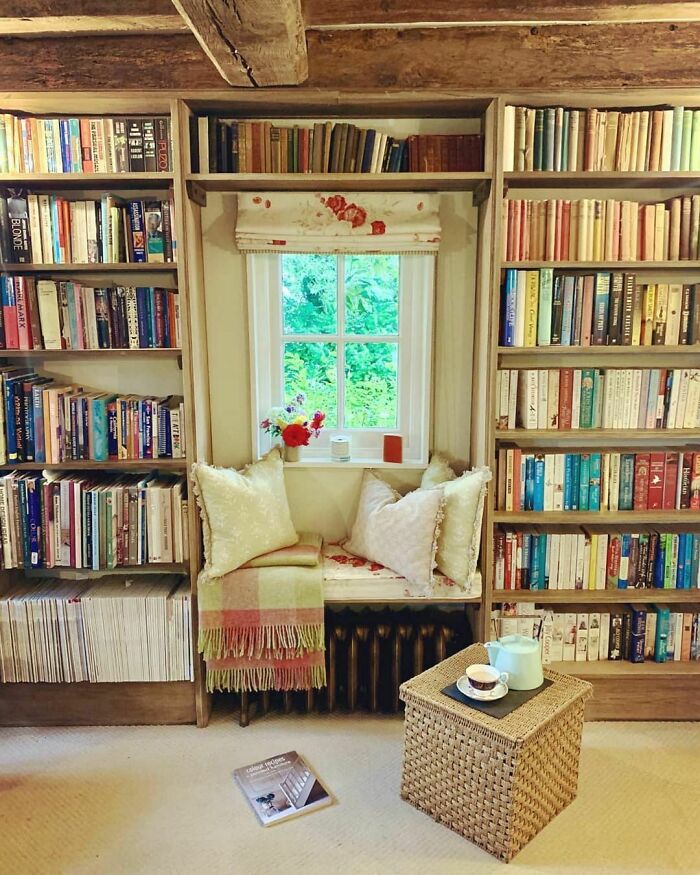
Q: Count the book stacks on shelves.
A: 14